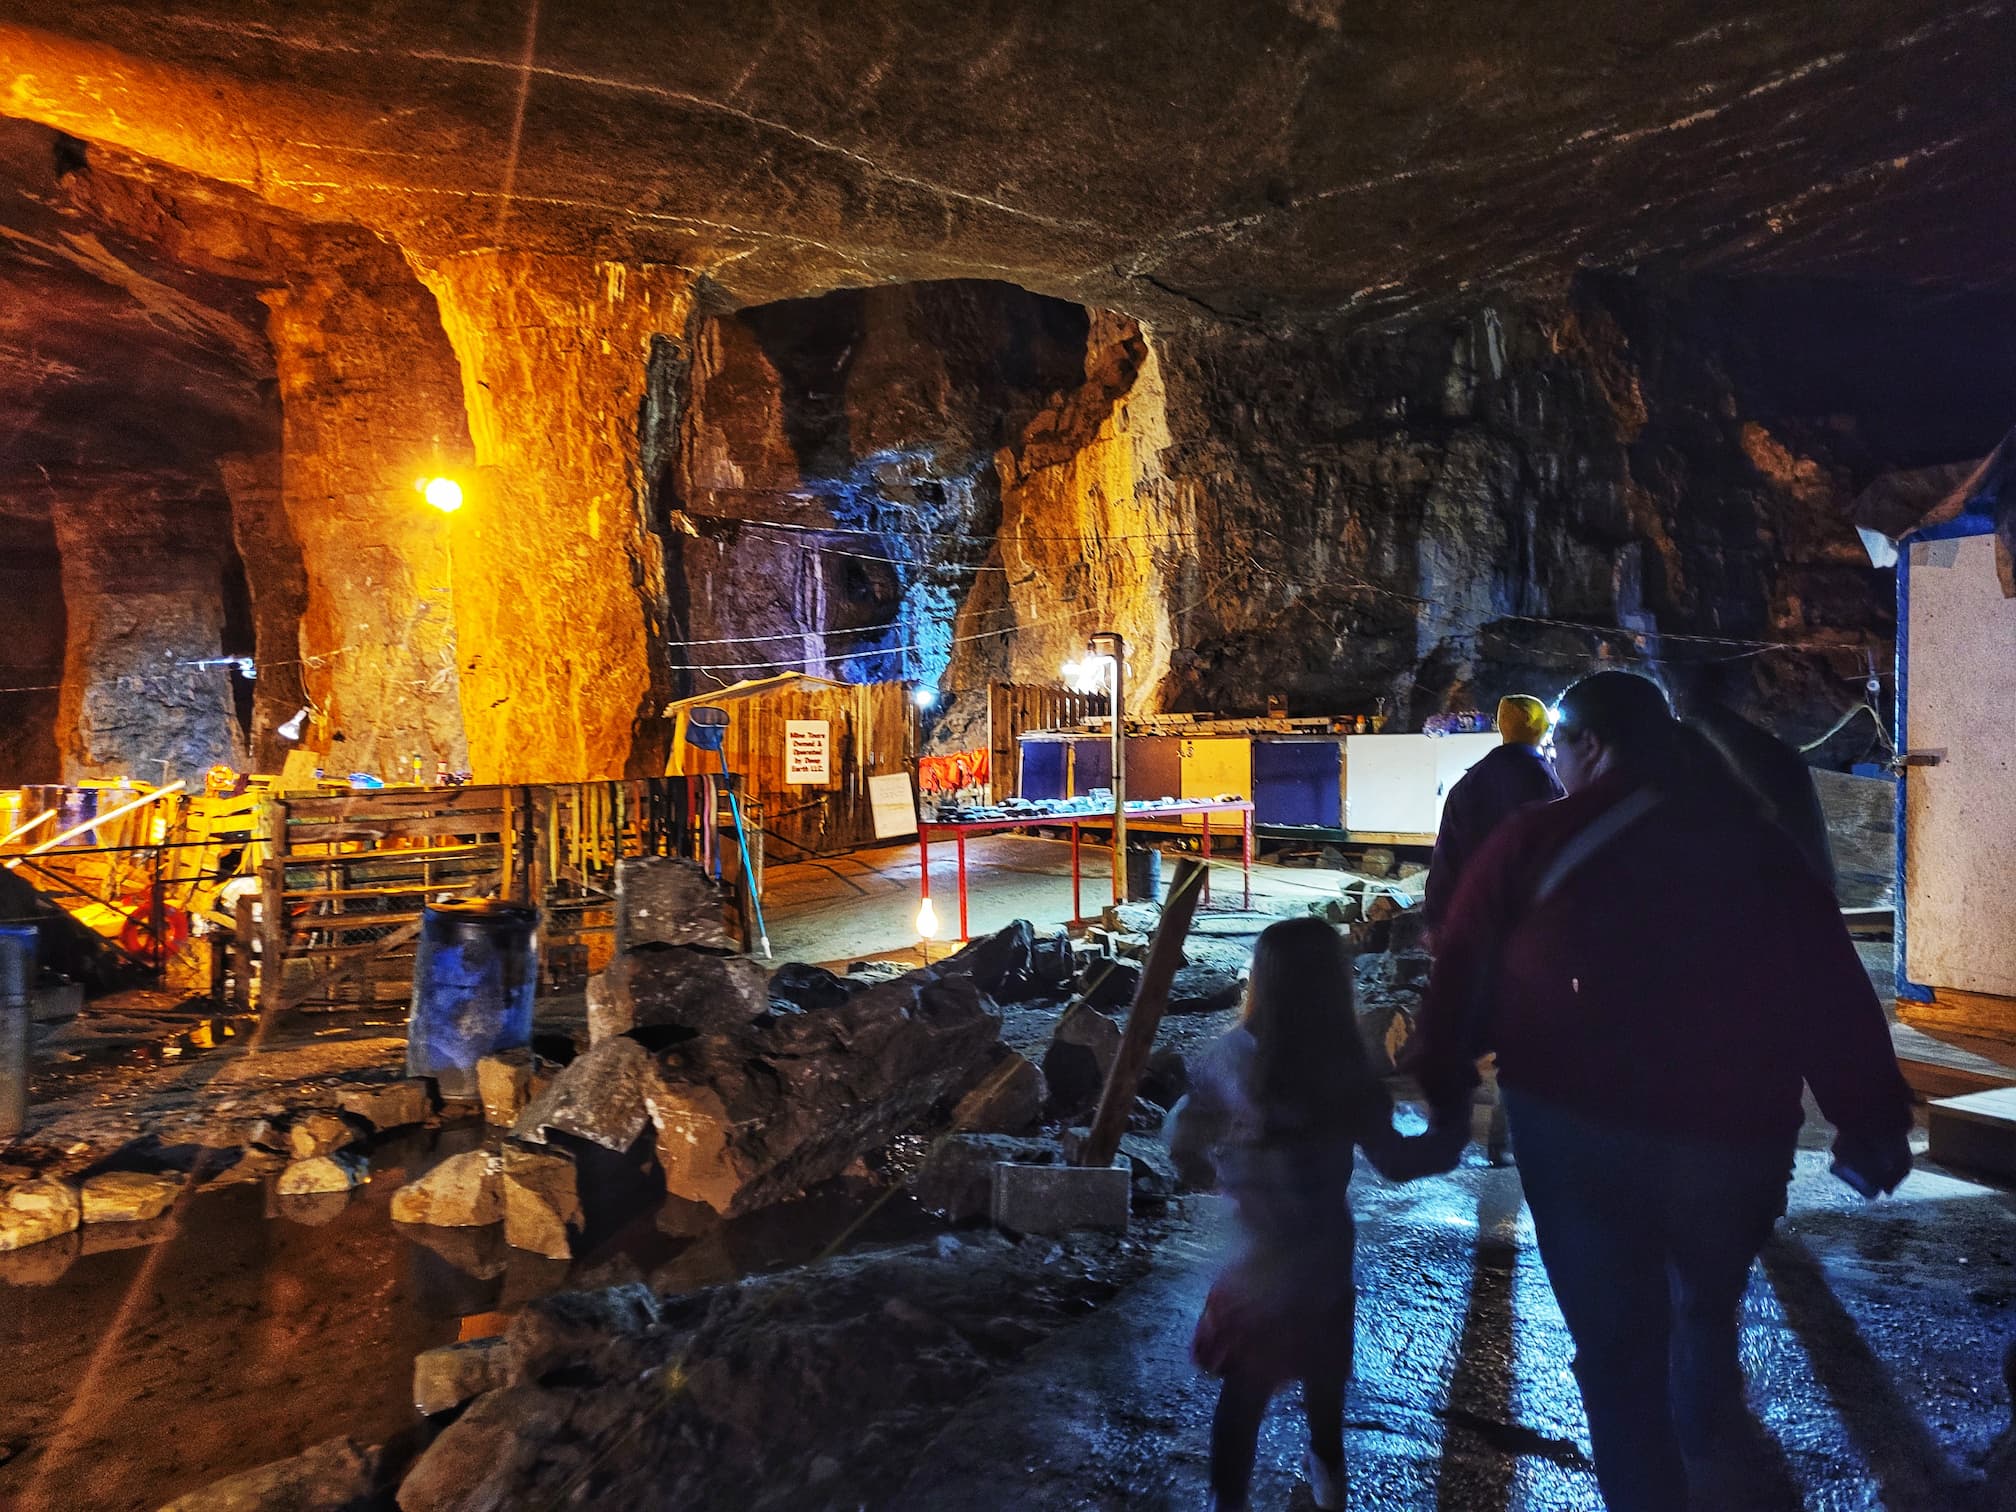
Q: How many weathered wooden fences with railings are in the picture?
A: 1